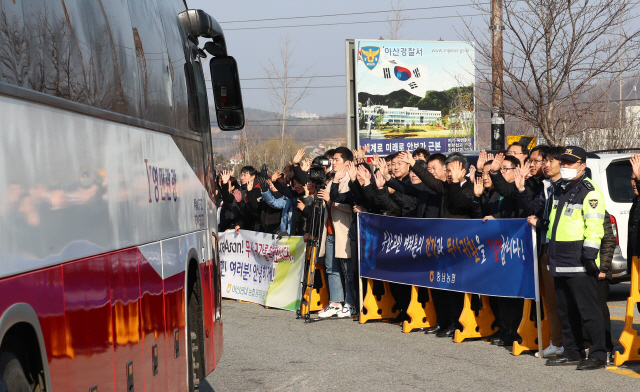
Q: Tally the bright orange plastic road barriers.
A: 6